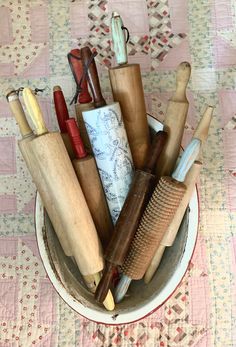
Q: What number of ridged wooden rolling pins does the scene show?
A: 1